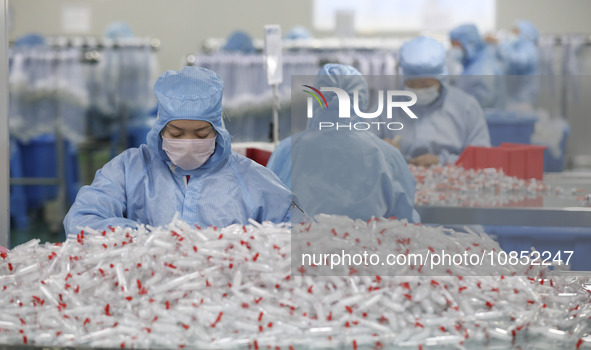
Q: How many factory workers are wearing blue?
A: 5